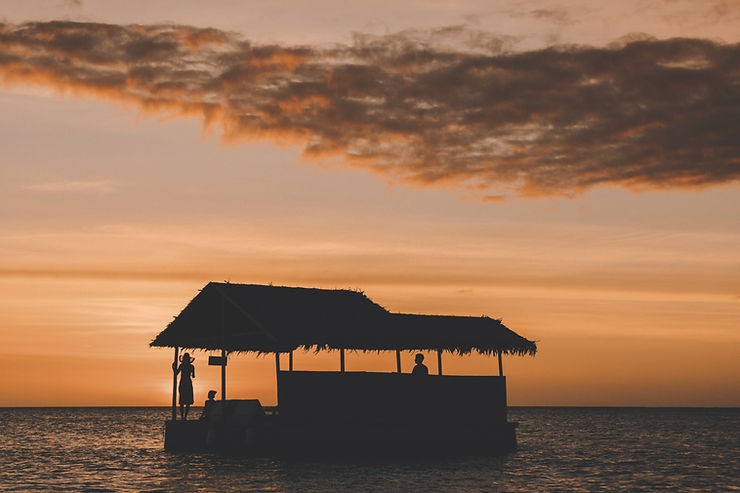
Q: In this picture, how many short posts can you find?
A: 5